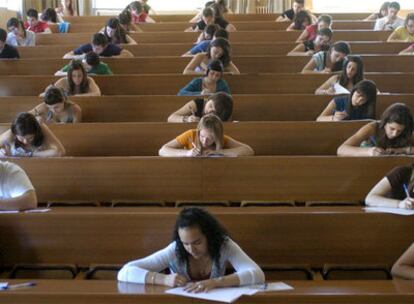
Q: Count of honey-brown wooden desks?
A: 11